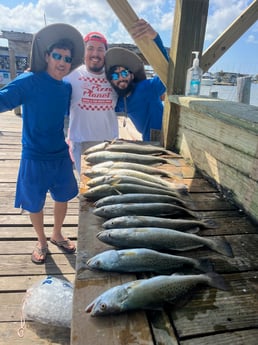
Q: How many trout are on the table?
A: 12